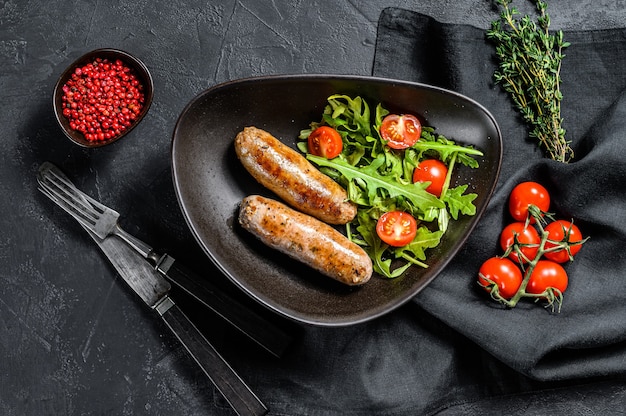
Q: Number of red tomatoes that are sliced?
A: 3